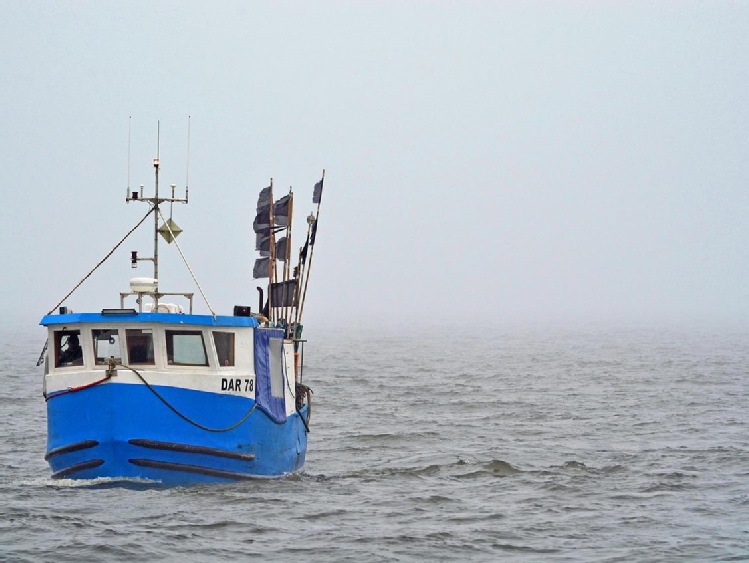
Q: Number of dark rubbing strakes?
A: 4